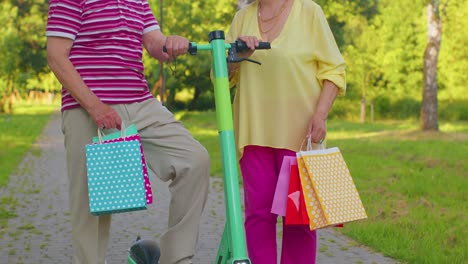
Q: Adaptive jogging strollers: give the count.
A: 0